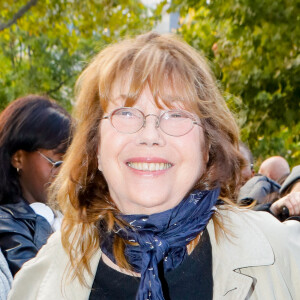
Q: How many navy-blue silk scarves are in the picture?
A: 1